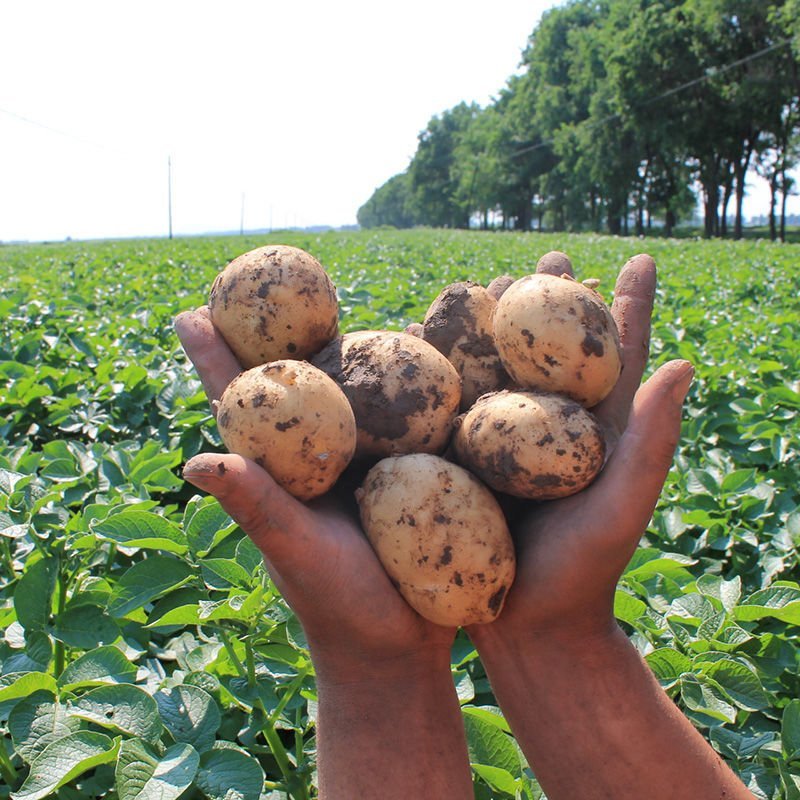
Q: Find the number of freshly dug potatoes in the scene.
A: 7